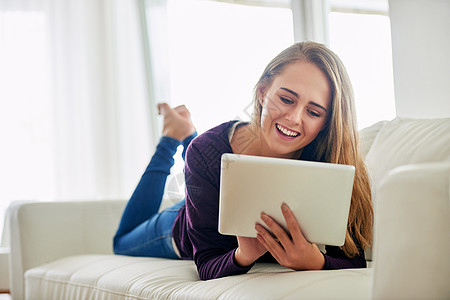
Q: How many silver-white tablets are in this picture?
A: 1